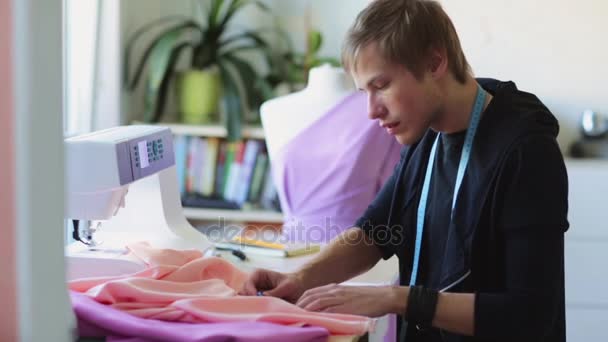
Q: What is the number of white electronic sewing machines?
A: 1